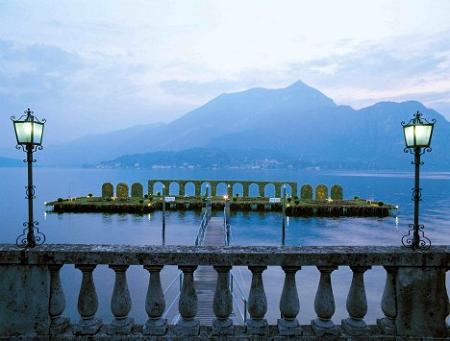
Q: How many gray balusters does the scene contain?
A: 11